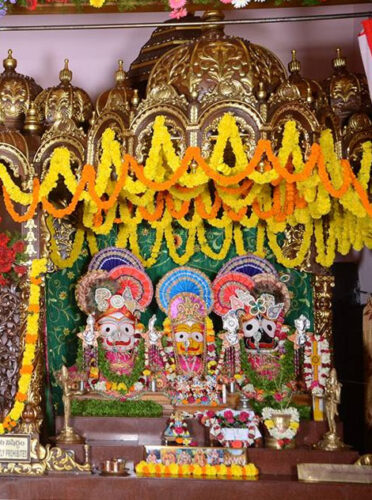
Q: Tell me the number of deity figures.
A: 3